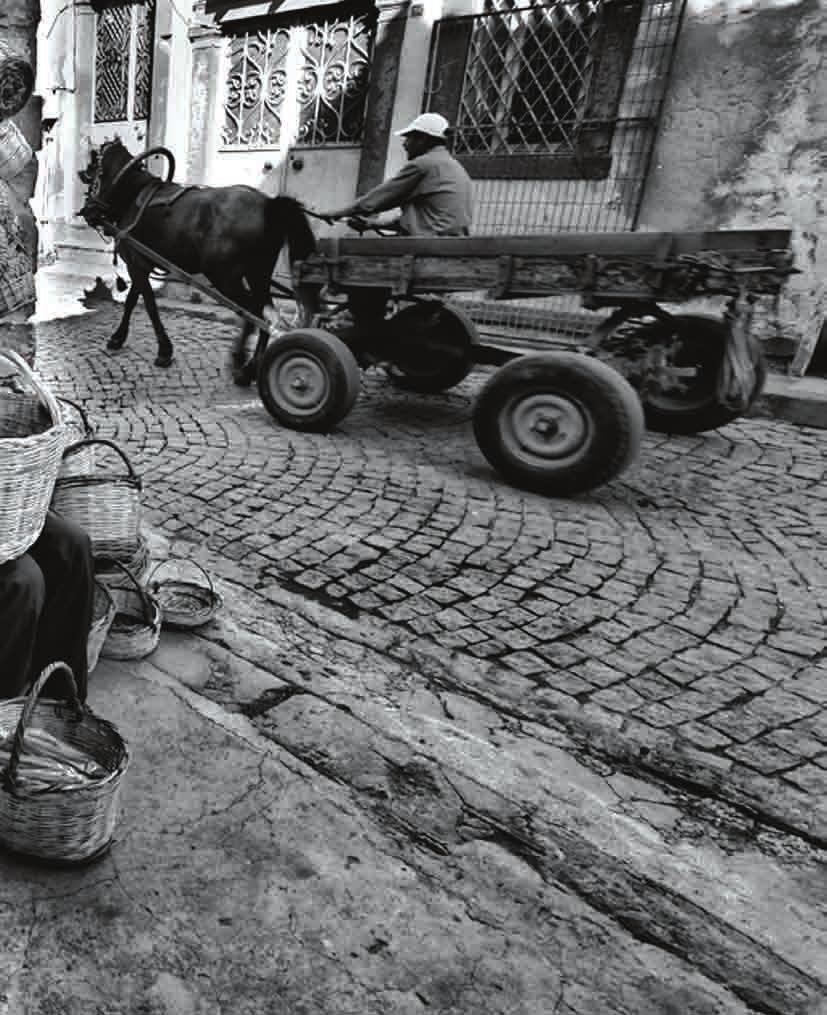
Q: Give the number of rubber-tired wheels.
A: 4